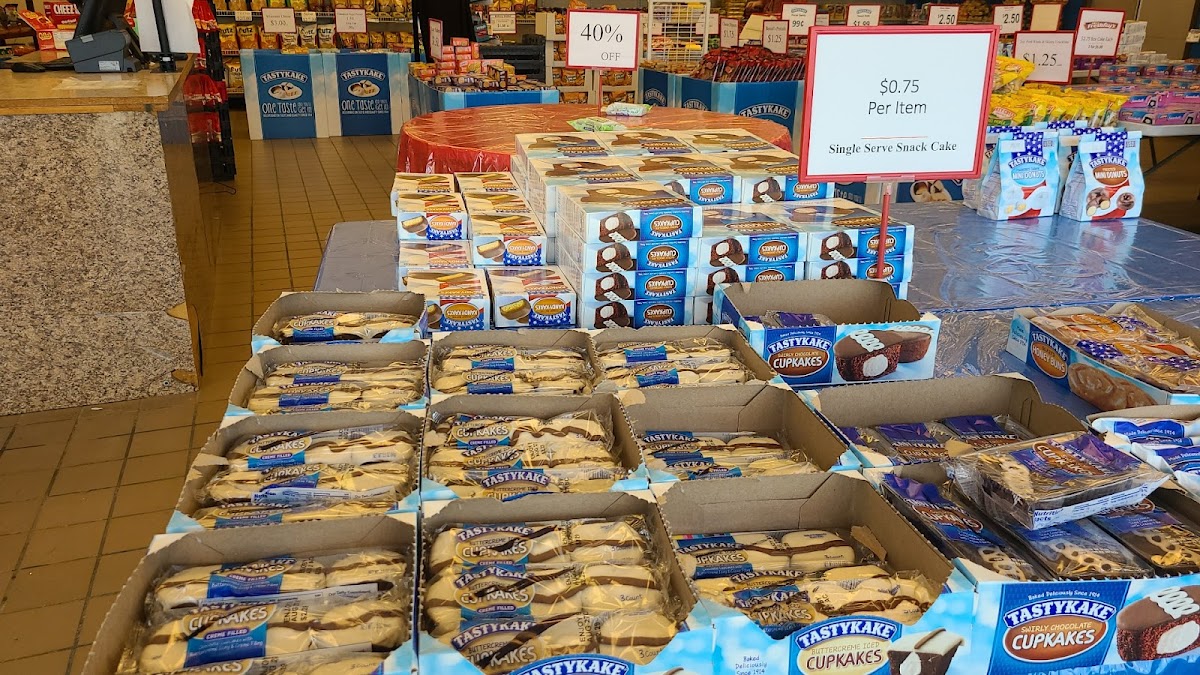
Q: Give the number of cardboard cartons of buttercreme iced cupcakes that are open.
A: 10